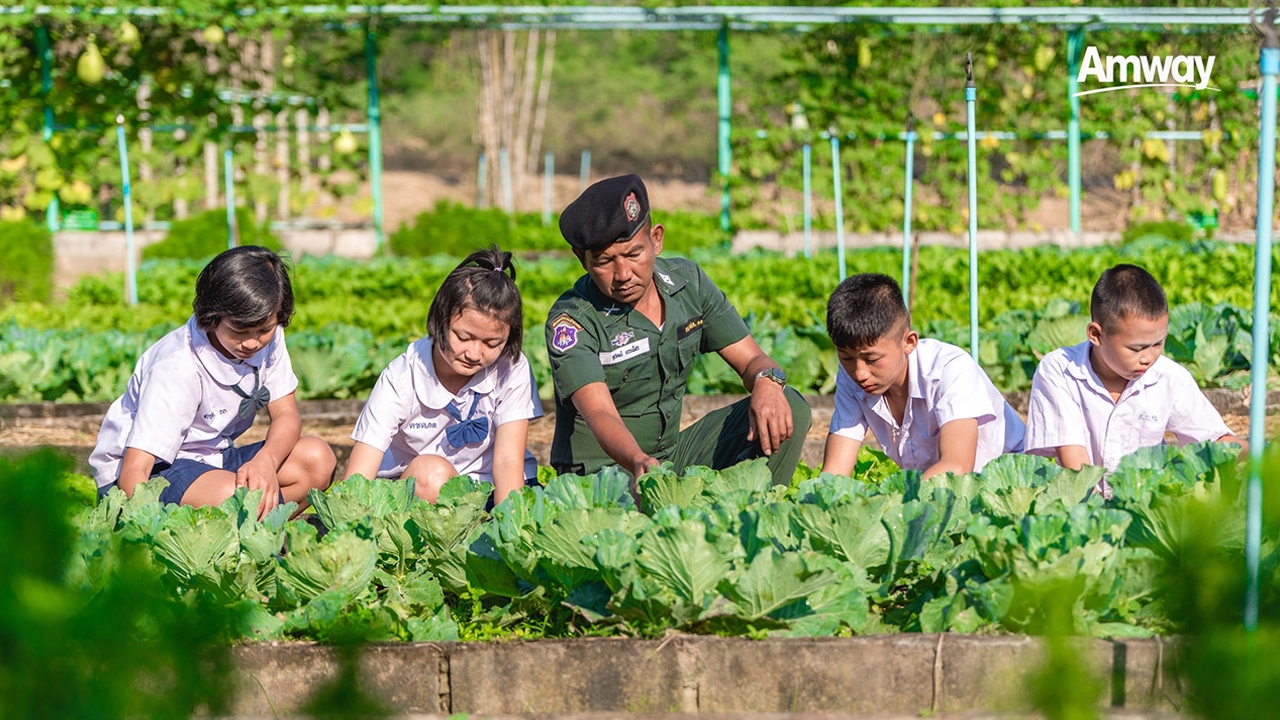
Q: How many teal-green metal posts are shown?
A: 4